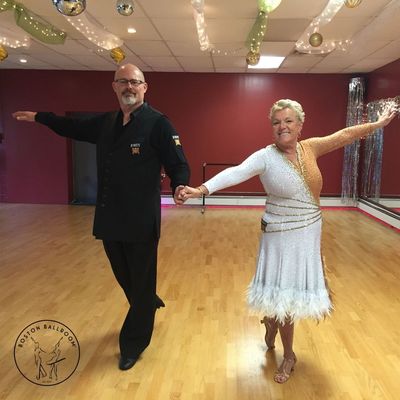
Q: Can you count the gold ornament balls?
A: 5